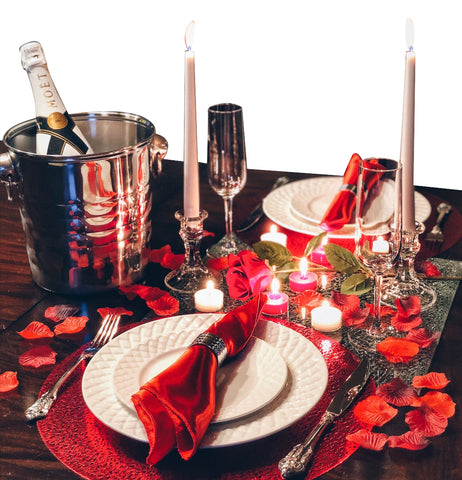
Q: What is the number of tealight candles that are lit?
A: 7